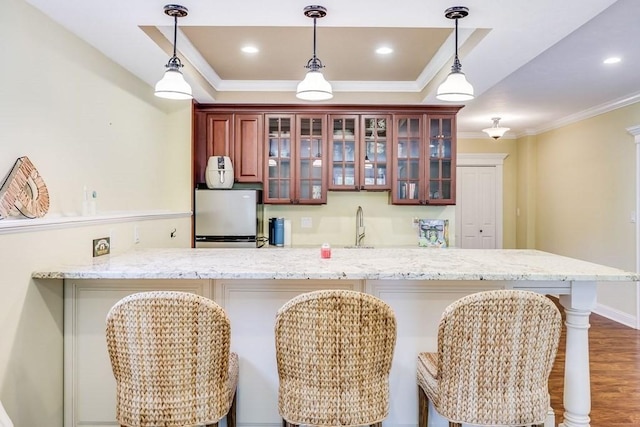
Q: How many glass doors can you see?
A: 6